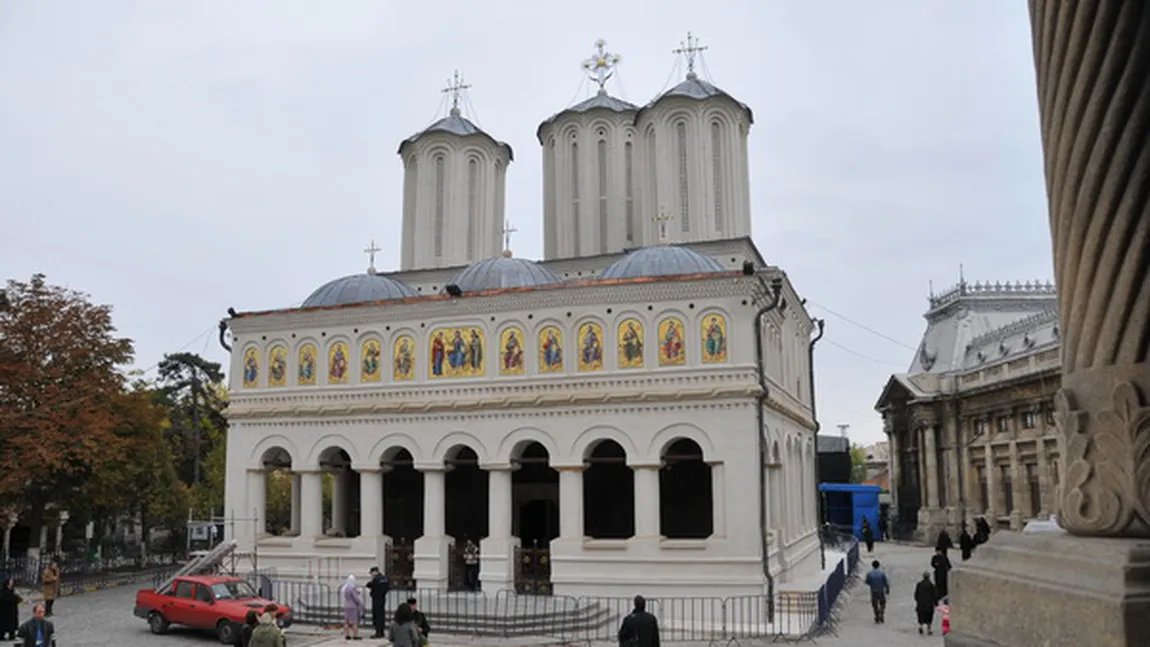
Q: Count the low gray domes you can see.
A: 3